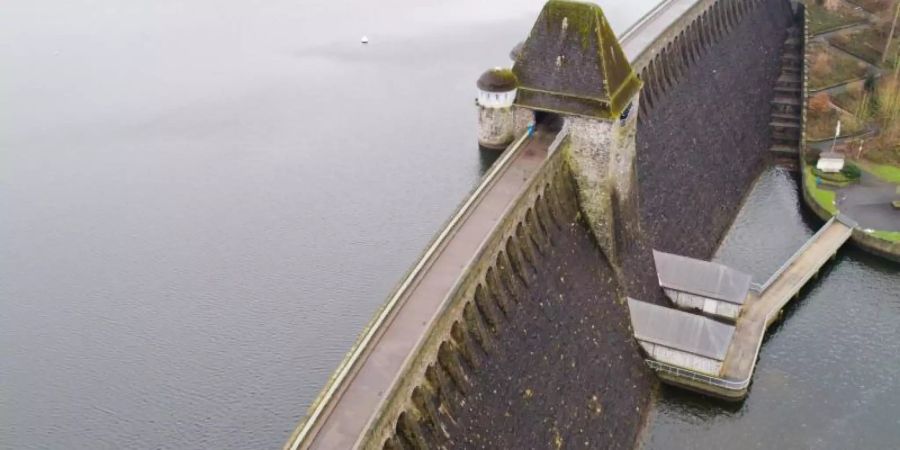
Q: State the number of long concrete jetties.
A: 1